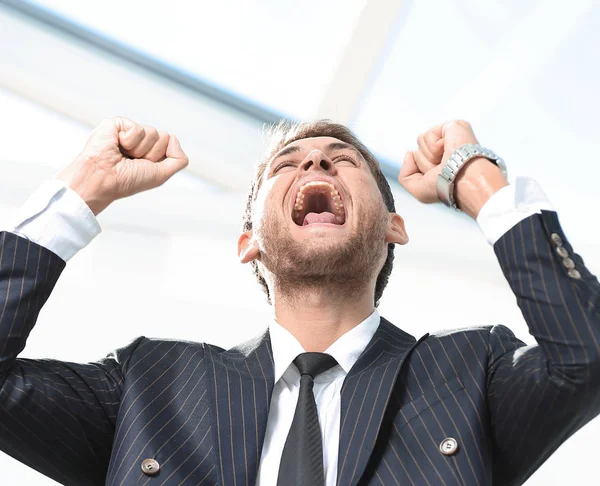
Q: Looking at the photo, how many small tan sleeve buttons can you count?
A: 4